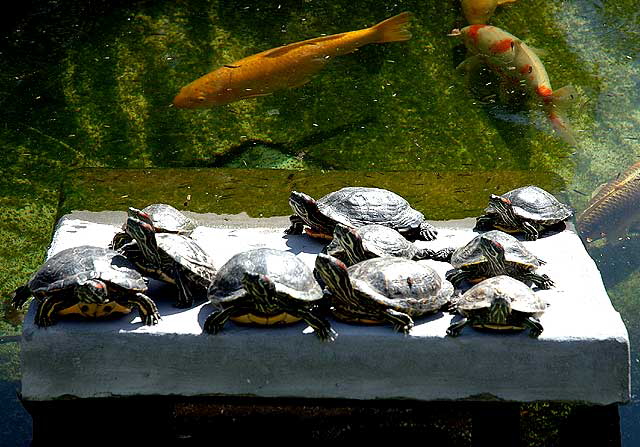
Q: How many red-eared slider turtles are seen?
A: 10